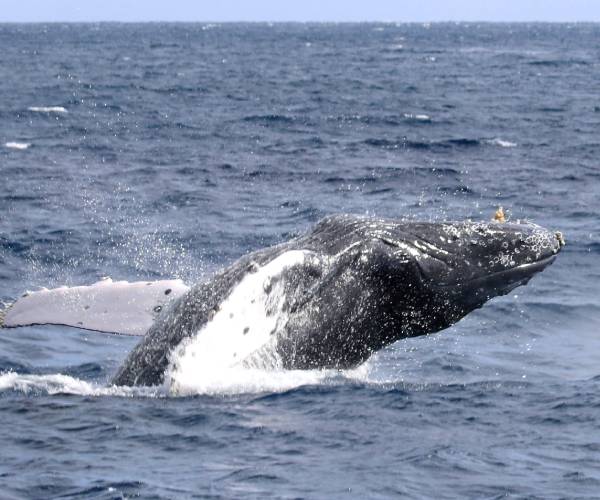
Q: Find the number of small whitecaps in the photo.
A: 4